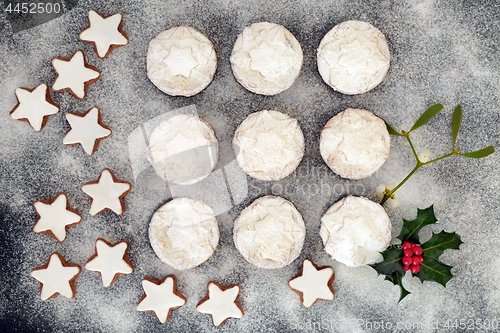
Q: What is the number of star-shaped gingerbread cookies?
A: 11